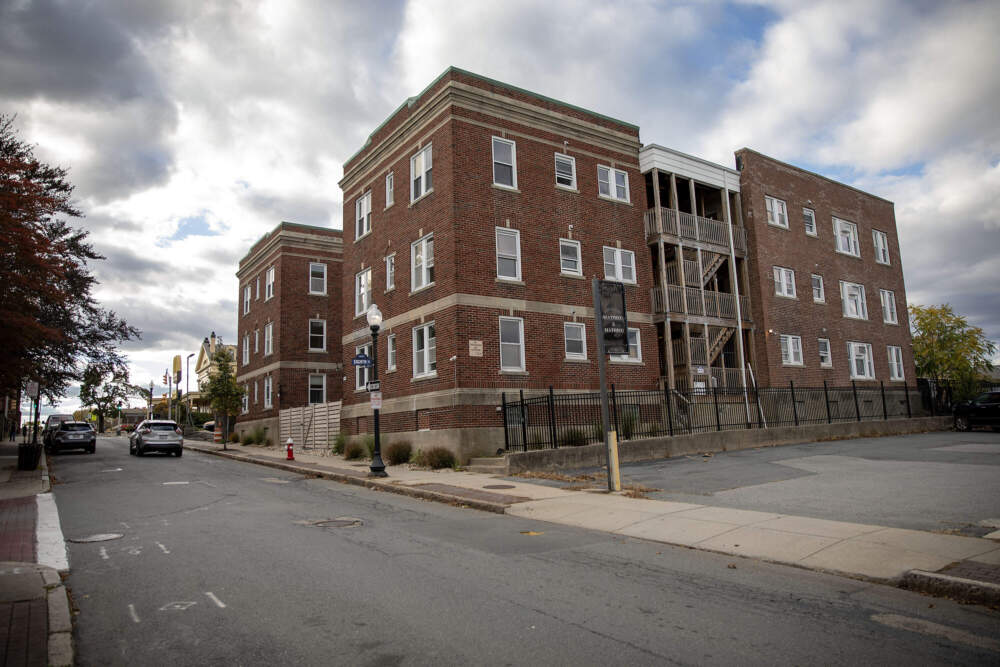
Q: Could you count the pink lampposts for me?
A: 0